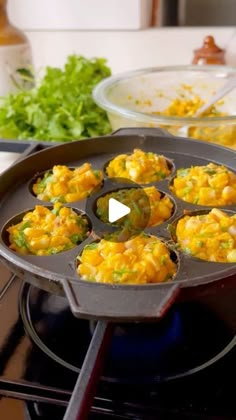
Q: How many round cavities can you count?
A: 7